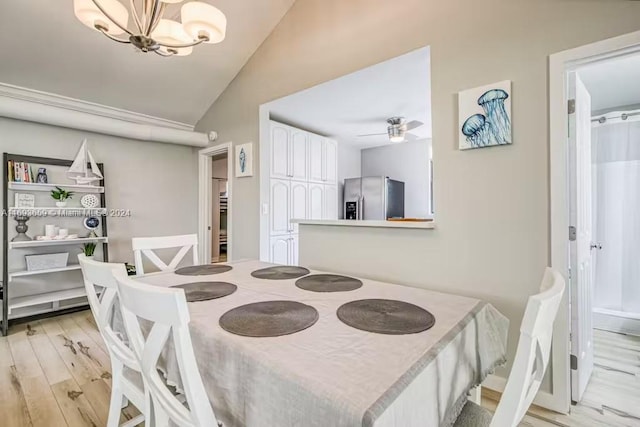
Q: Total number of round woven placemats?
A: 6